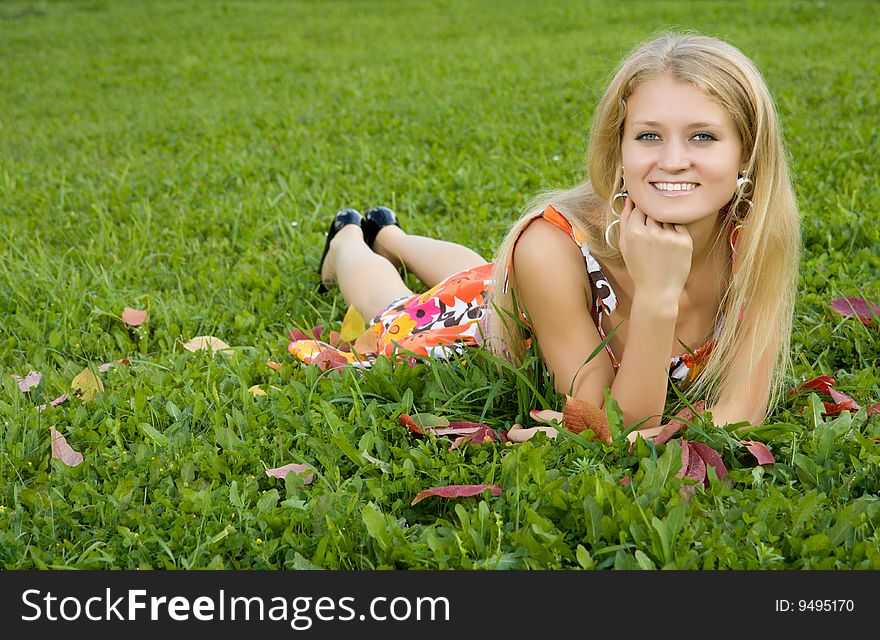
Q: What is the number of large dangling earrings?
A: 2